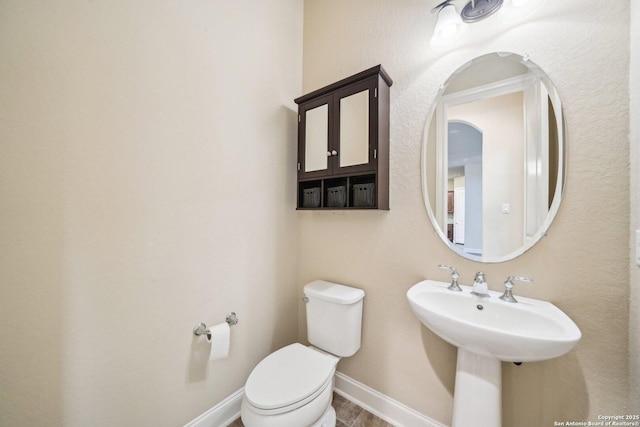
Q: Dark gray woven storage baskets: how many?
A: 3